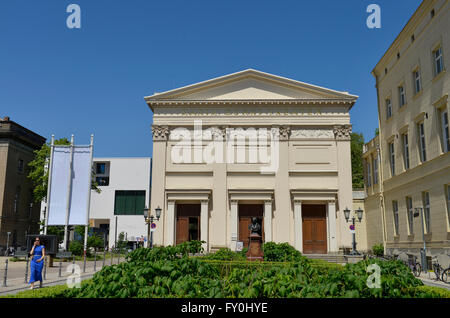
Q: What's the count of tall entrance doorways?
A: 3